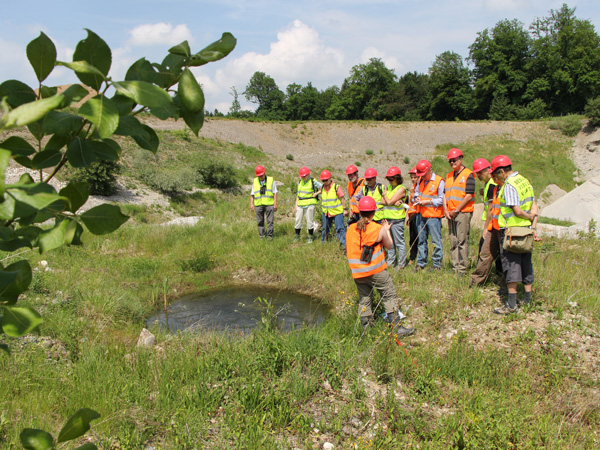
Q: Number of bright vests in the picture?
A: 13